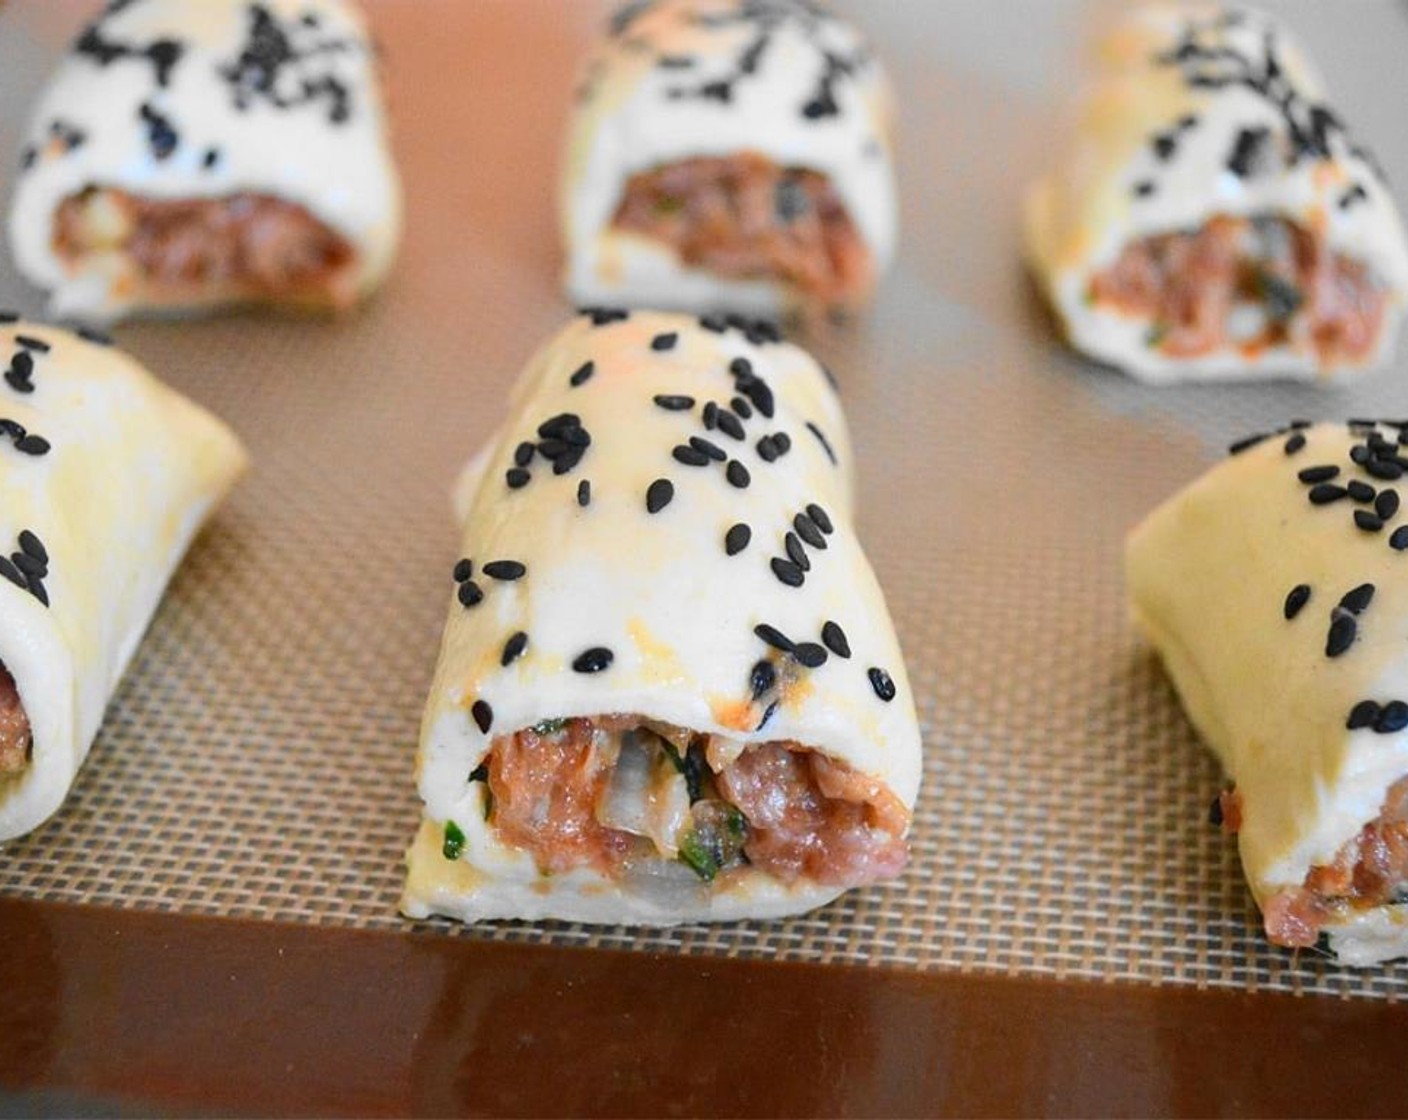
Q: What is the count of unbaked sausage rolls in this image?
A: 6